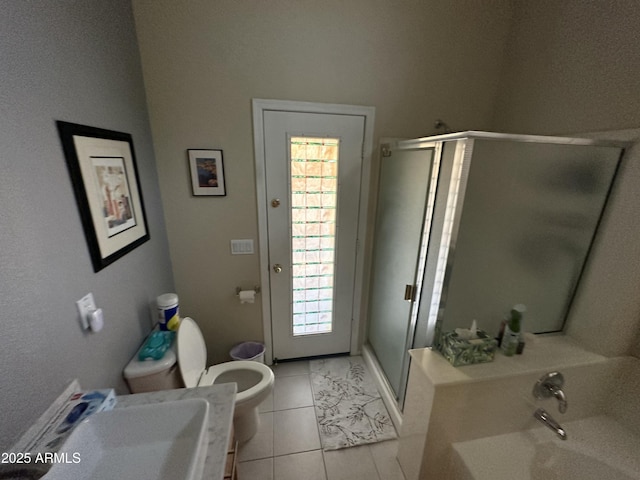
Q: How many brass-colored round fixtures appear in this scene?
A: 2